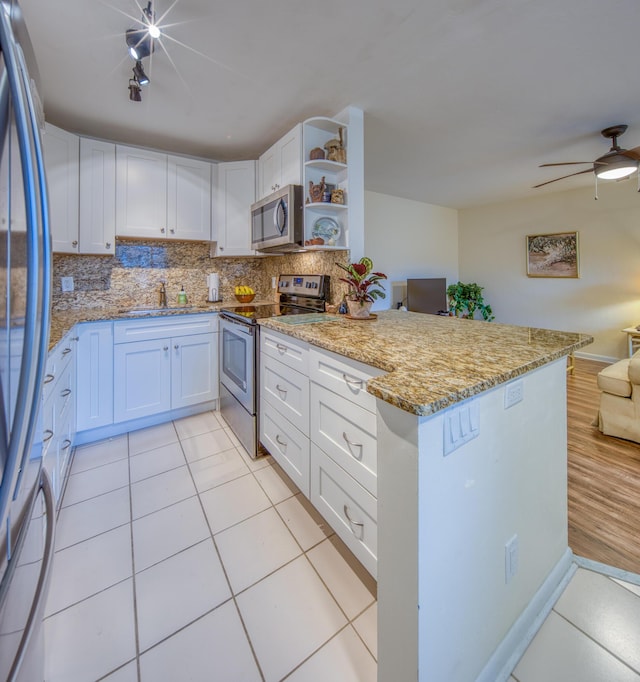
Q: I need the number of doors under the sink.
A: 2